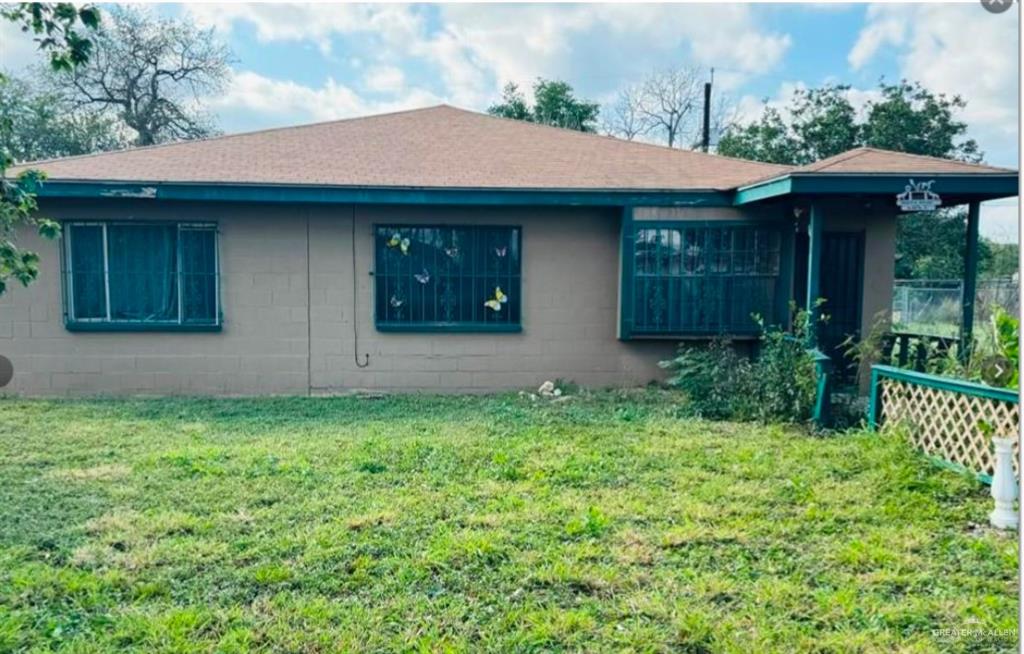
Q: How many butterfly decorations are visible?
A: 6